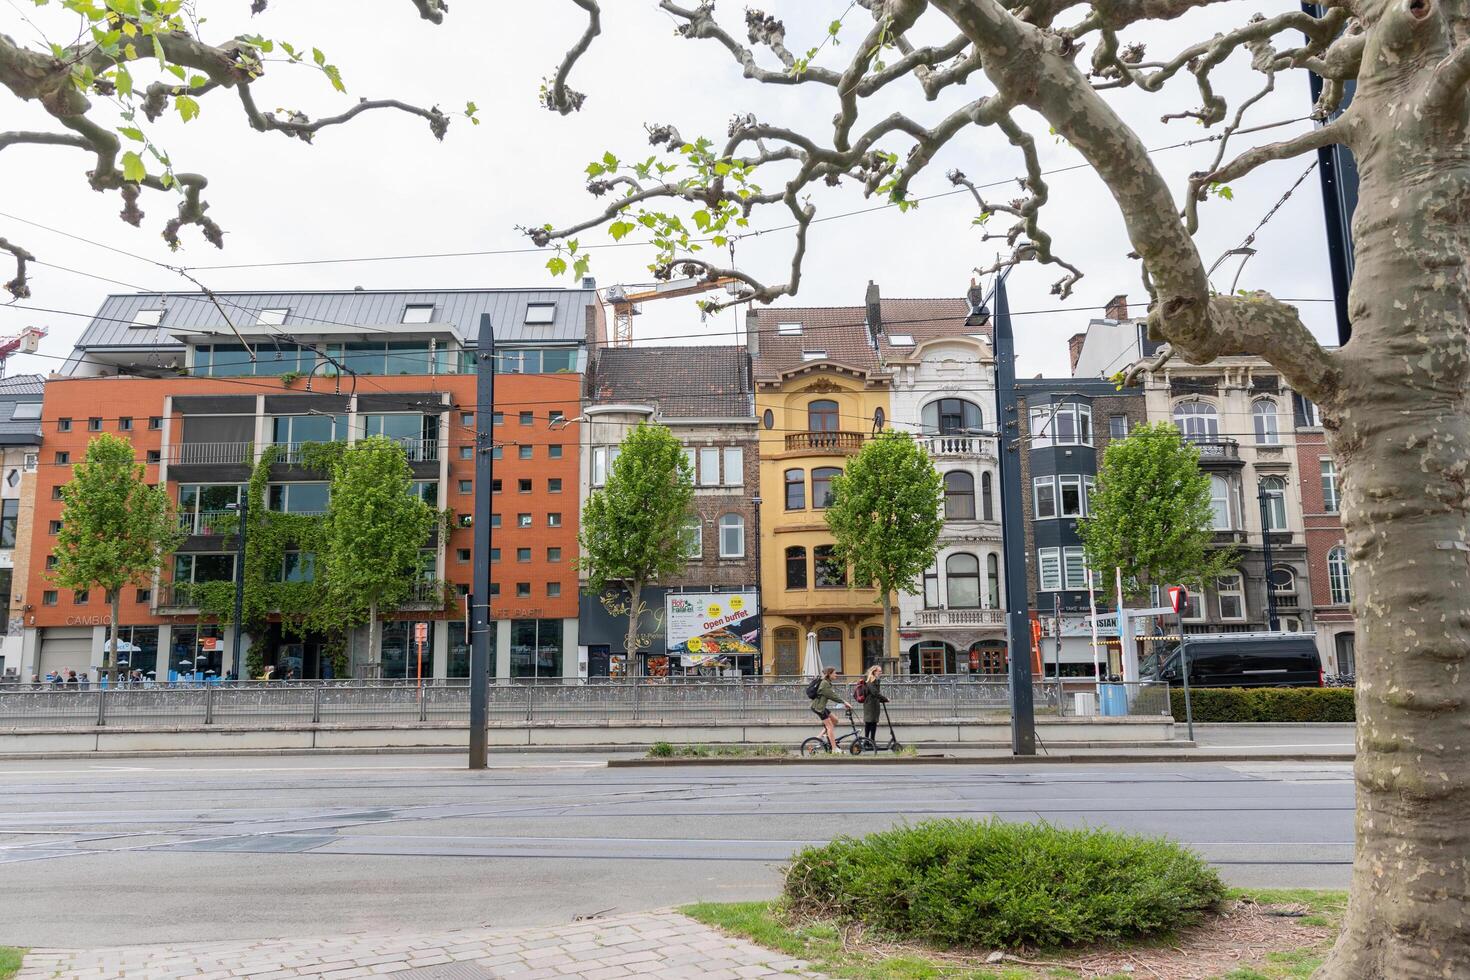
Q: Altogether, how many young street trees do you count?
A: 5